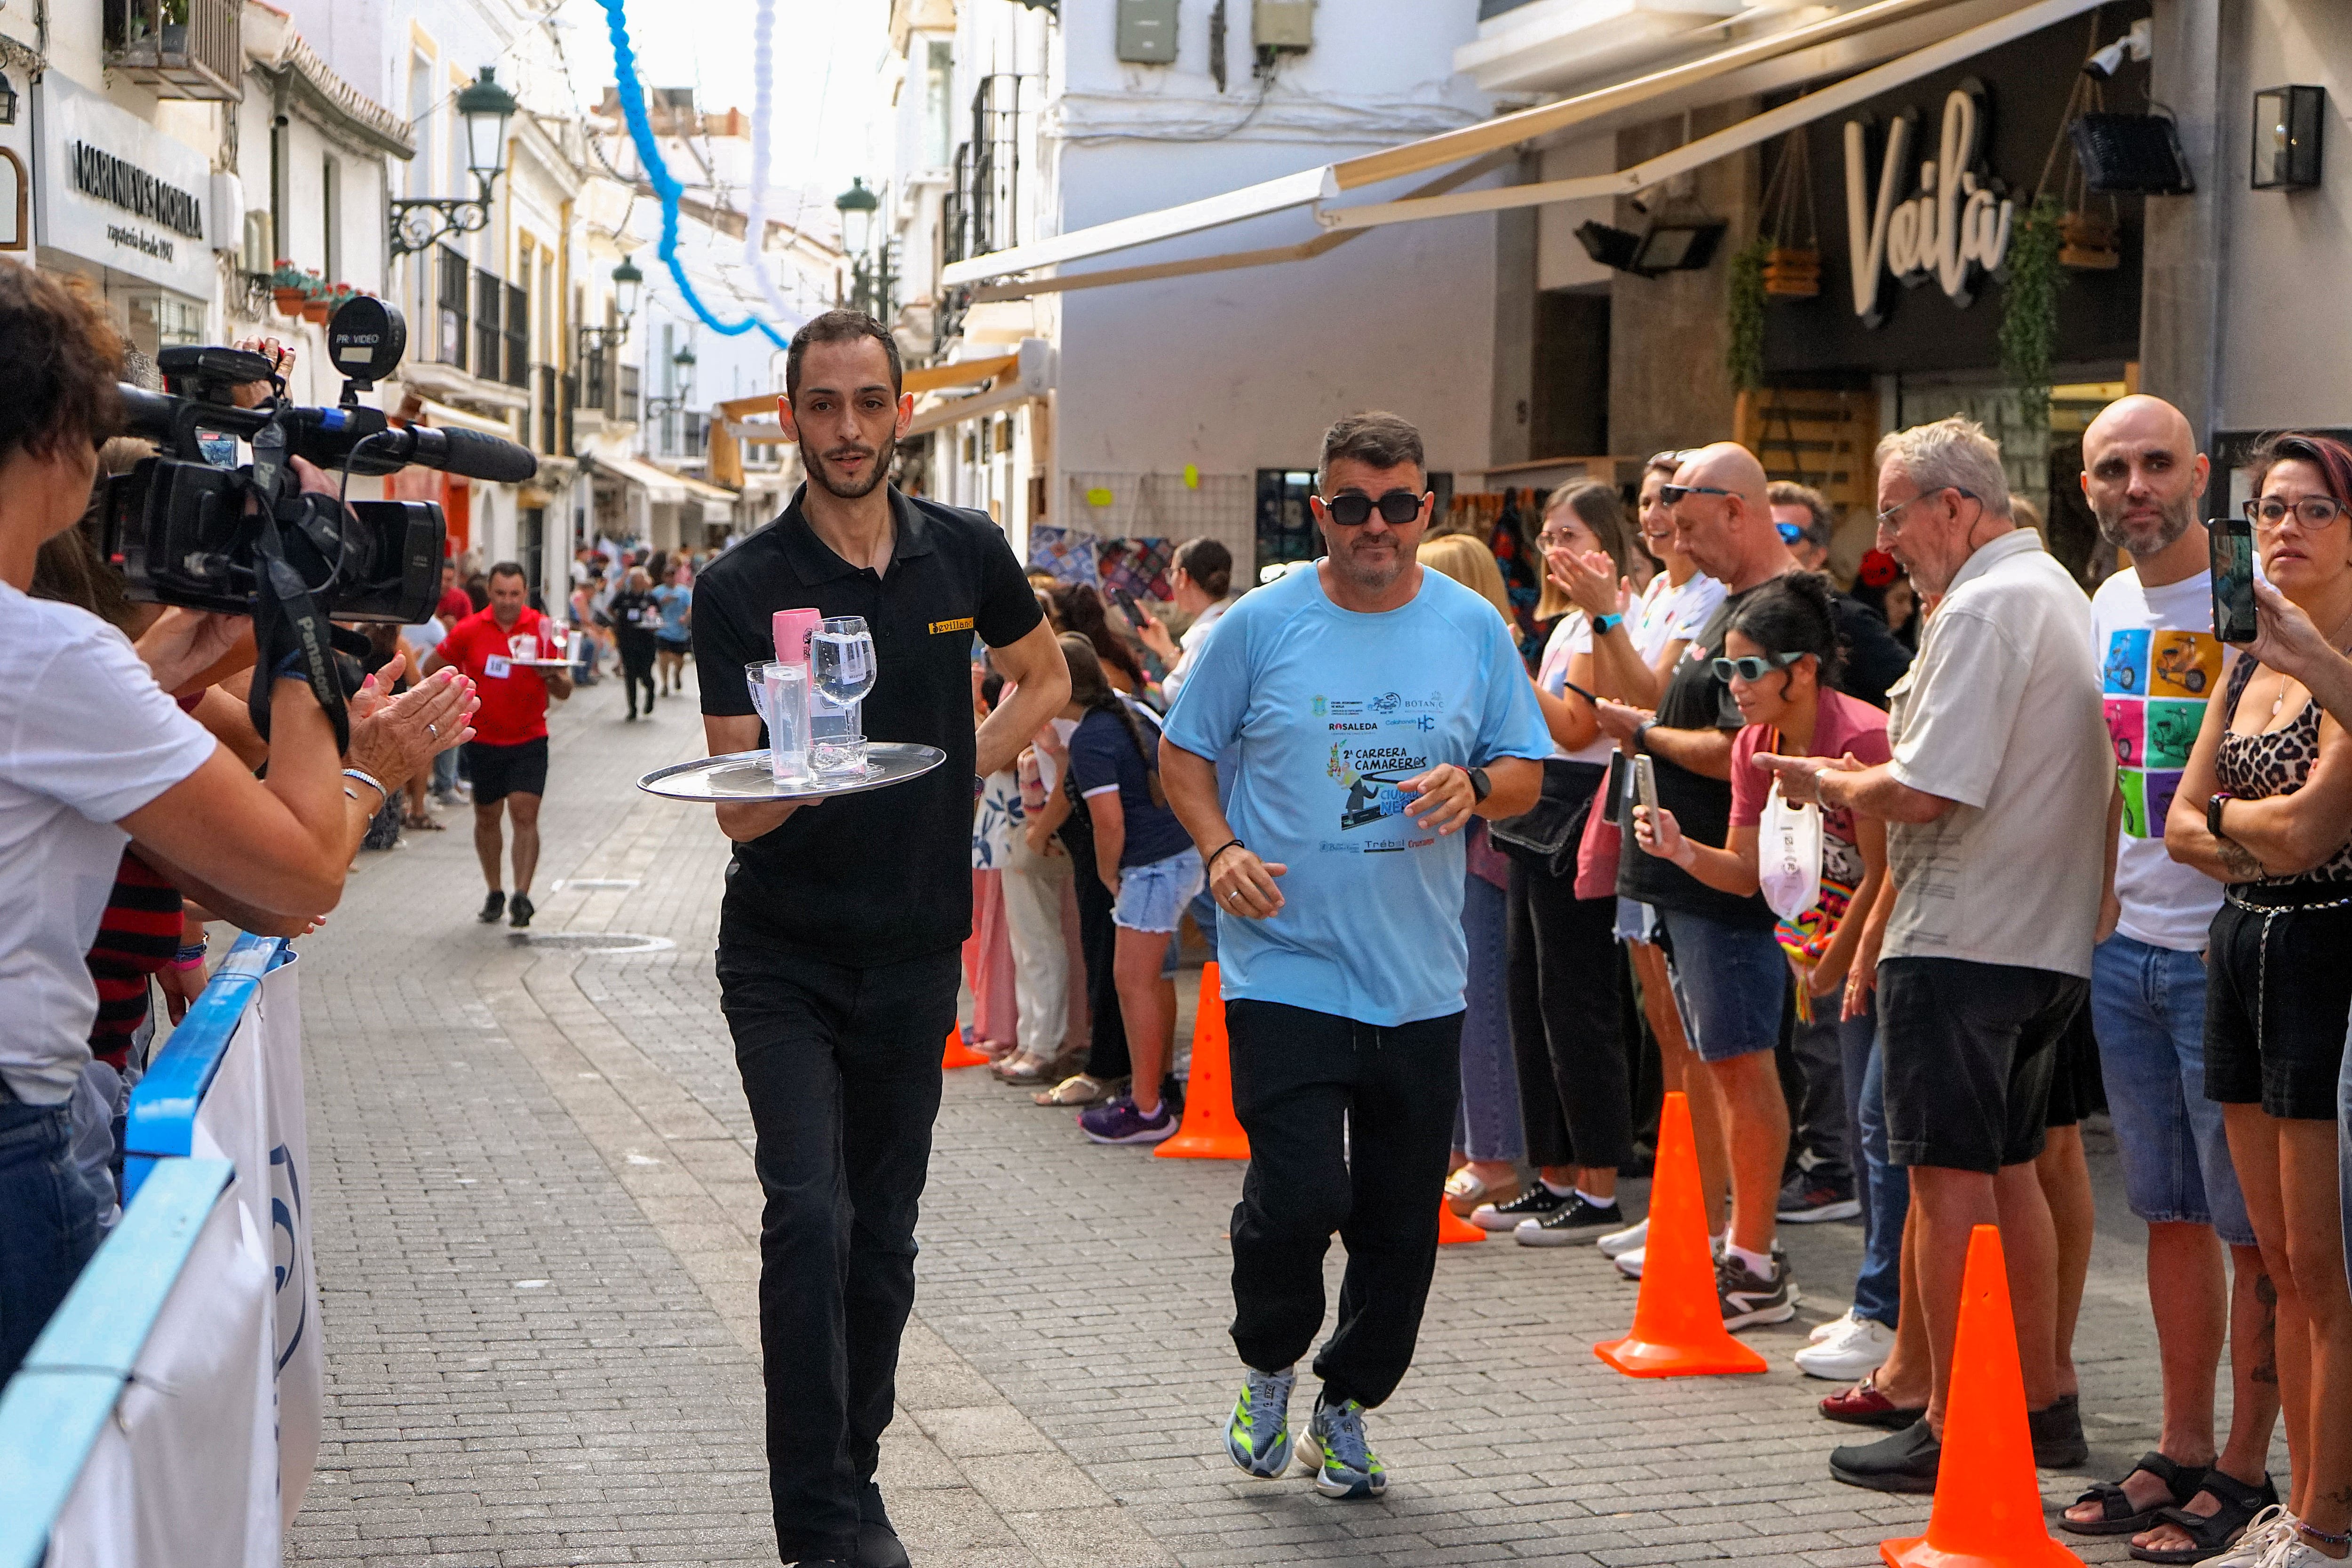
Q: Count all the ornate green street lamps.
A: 4